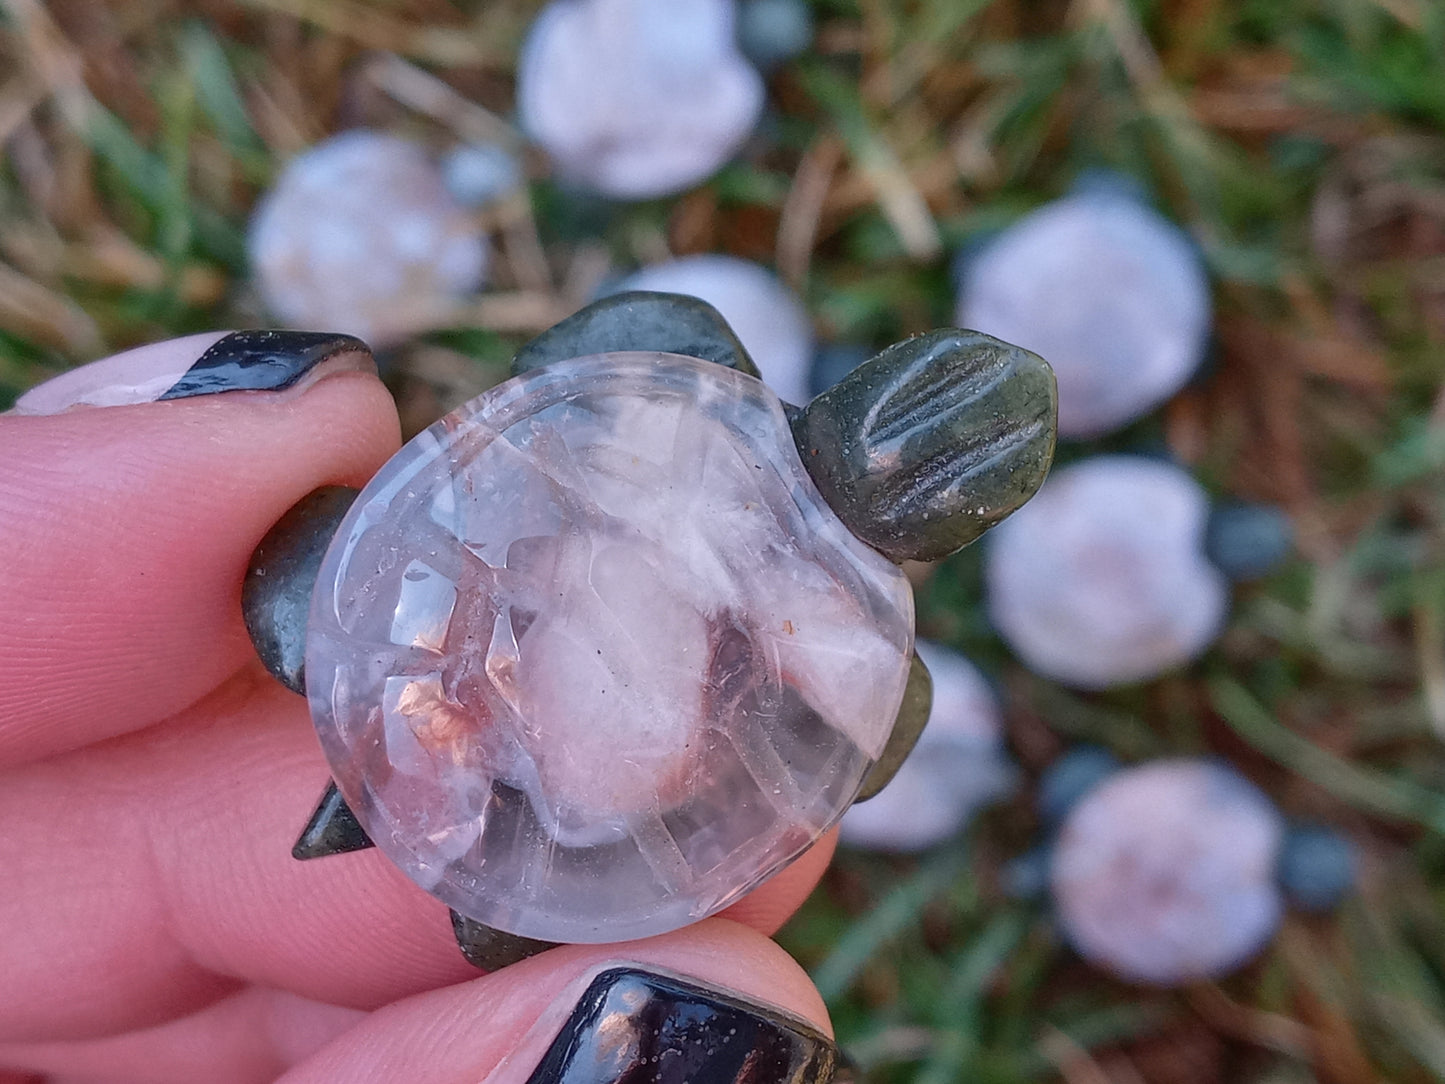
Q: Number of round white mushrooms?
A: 0